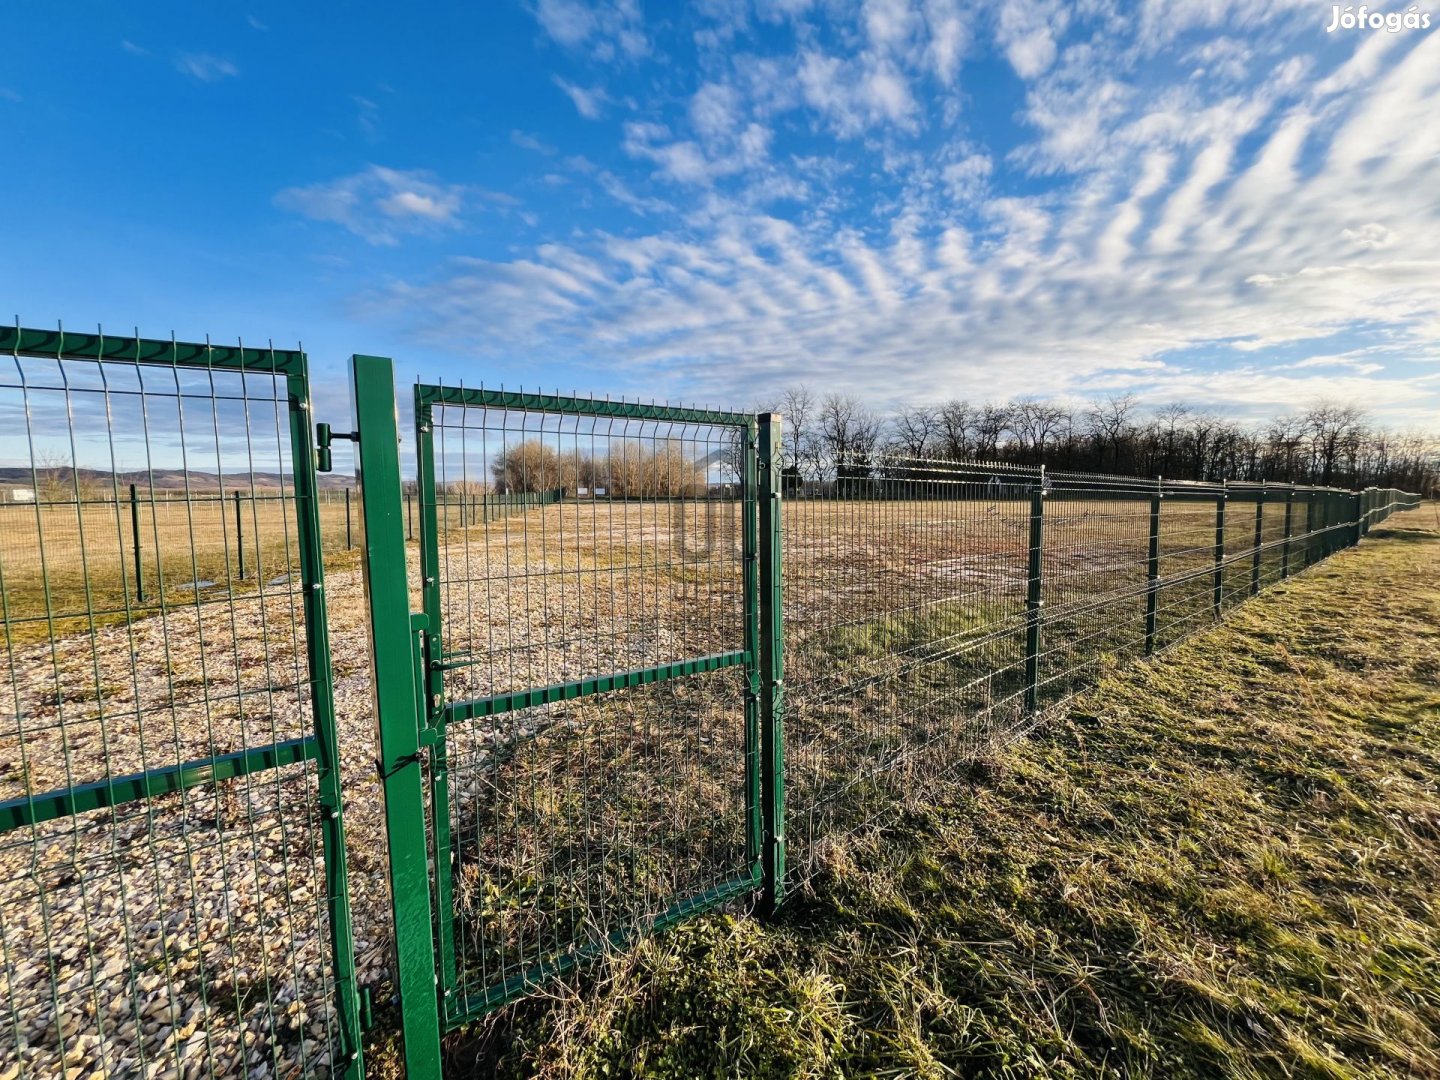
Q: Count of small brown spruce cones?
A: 0